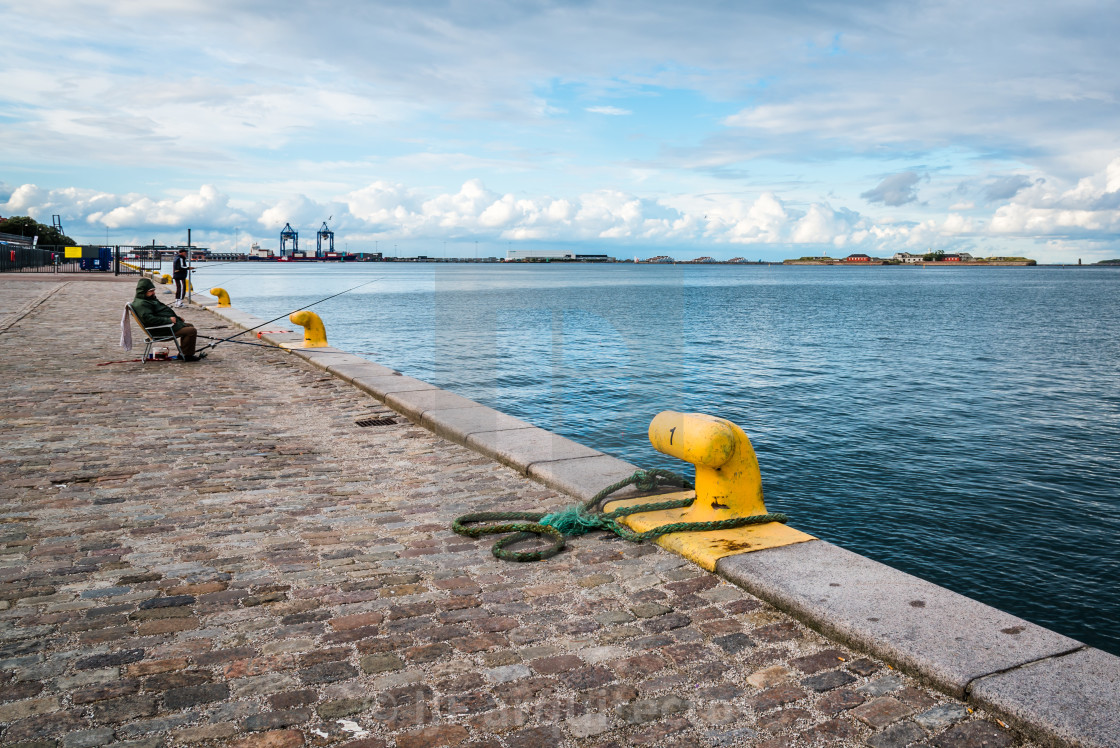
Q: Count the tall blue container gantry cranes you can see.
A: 2